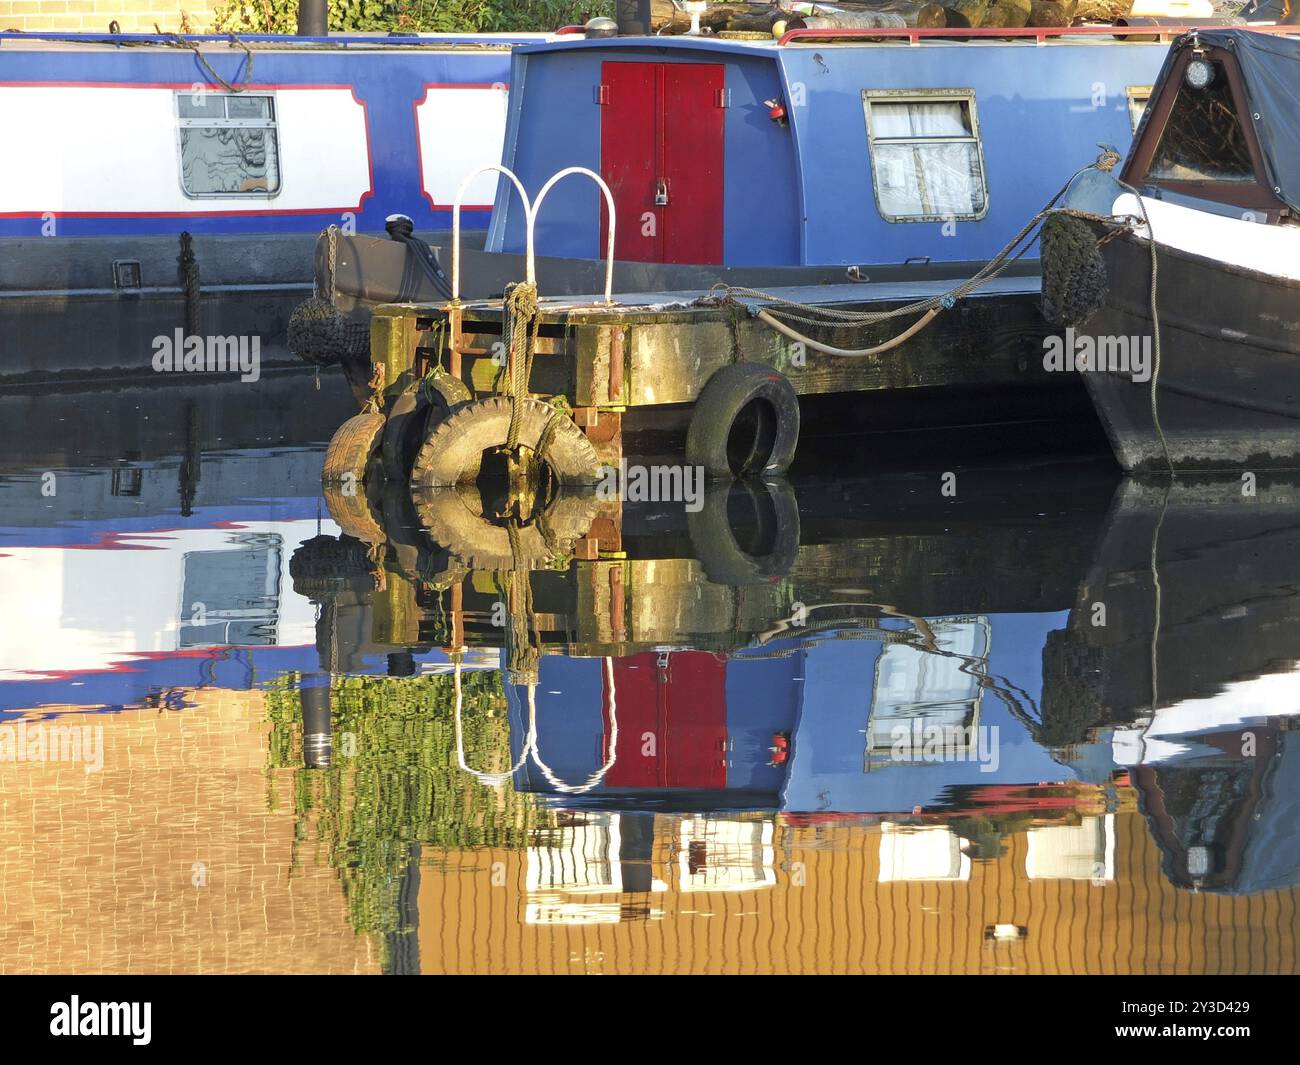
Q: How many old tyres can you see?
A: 4